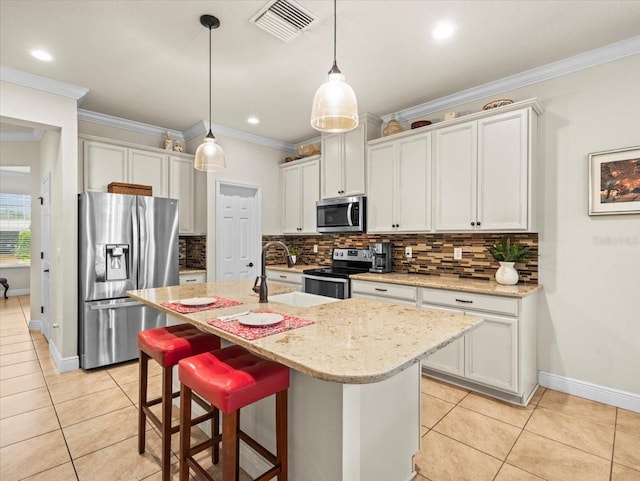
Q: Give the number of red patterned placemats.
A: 2